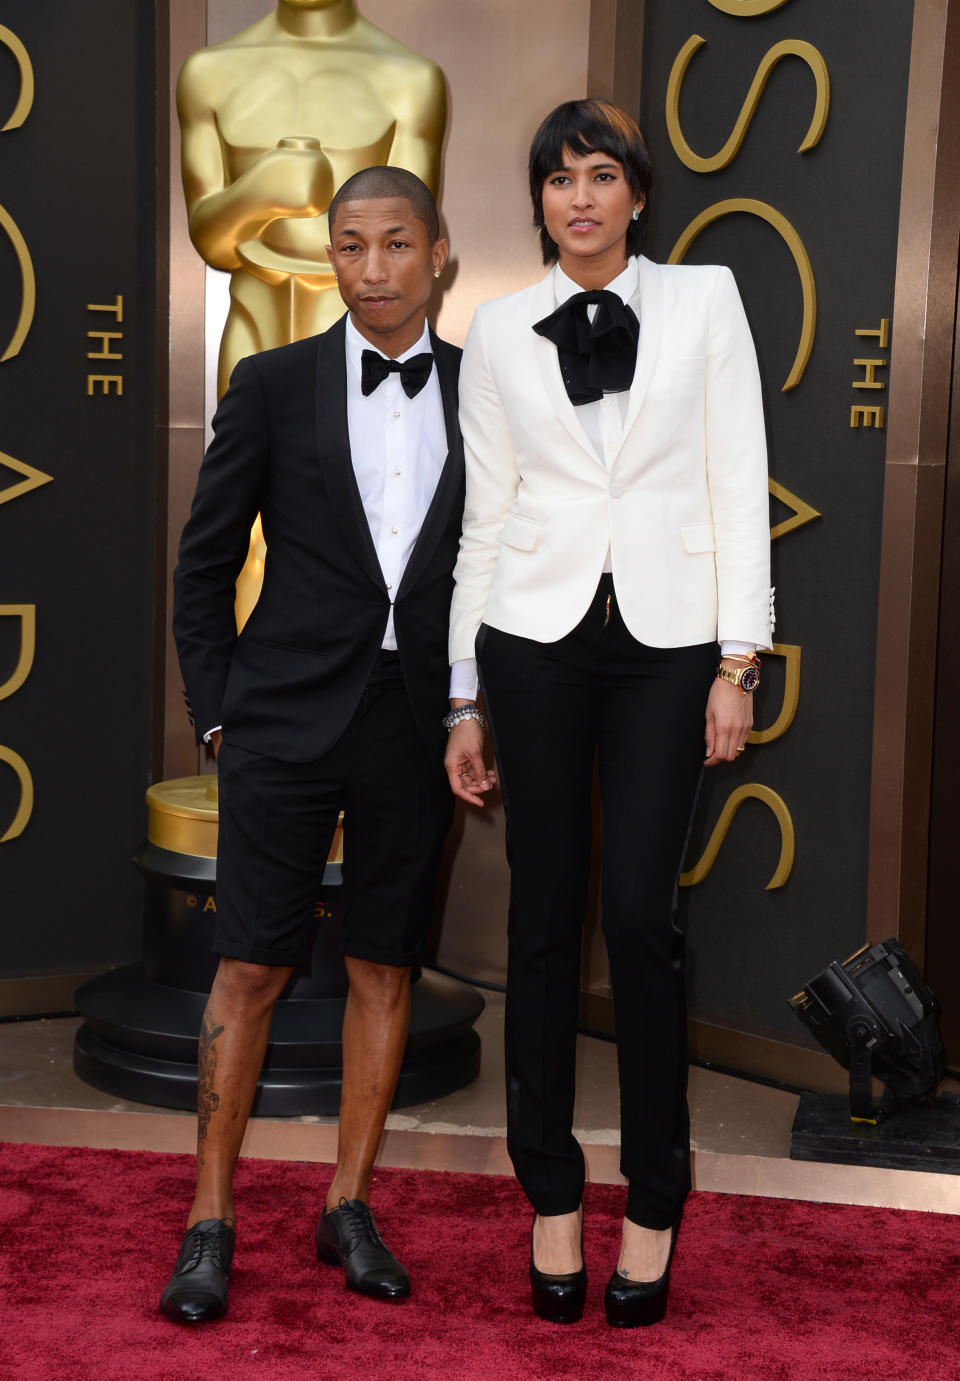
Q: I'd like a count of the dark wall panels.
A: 2